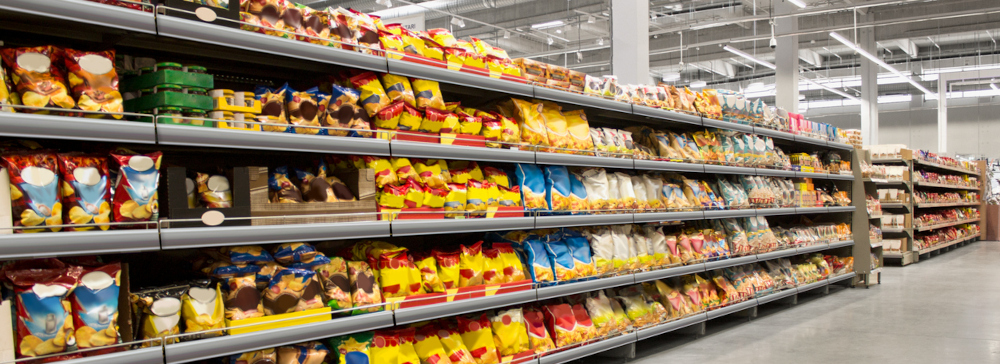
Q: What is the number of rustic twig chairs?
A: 0